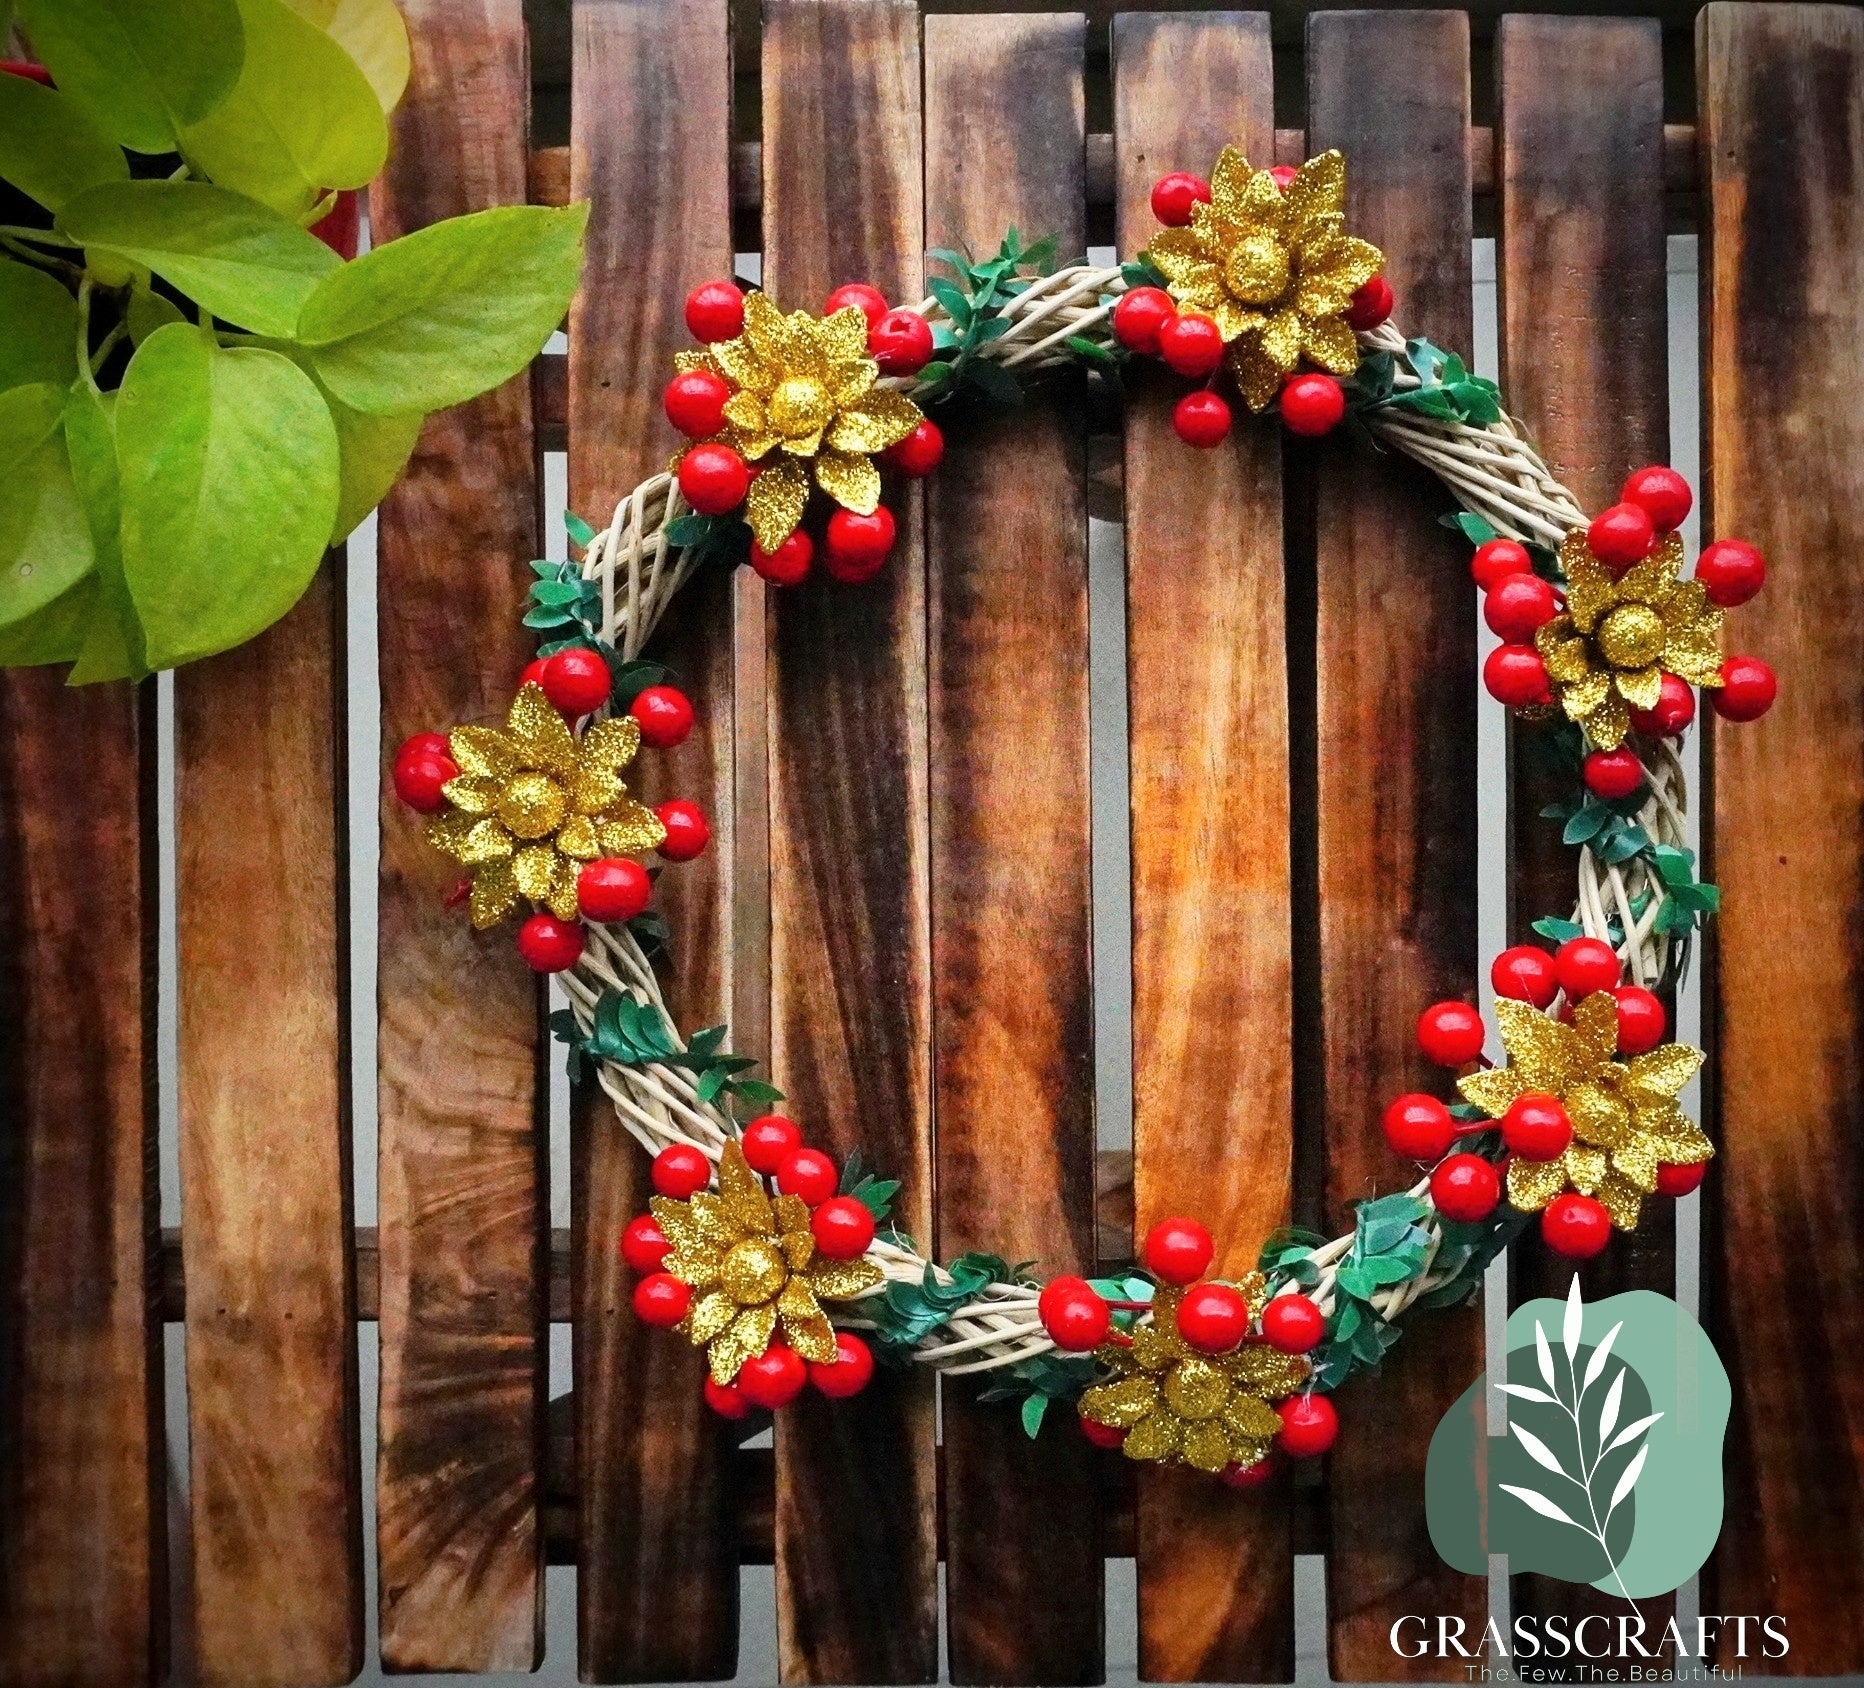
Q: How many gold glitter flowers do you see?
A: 7